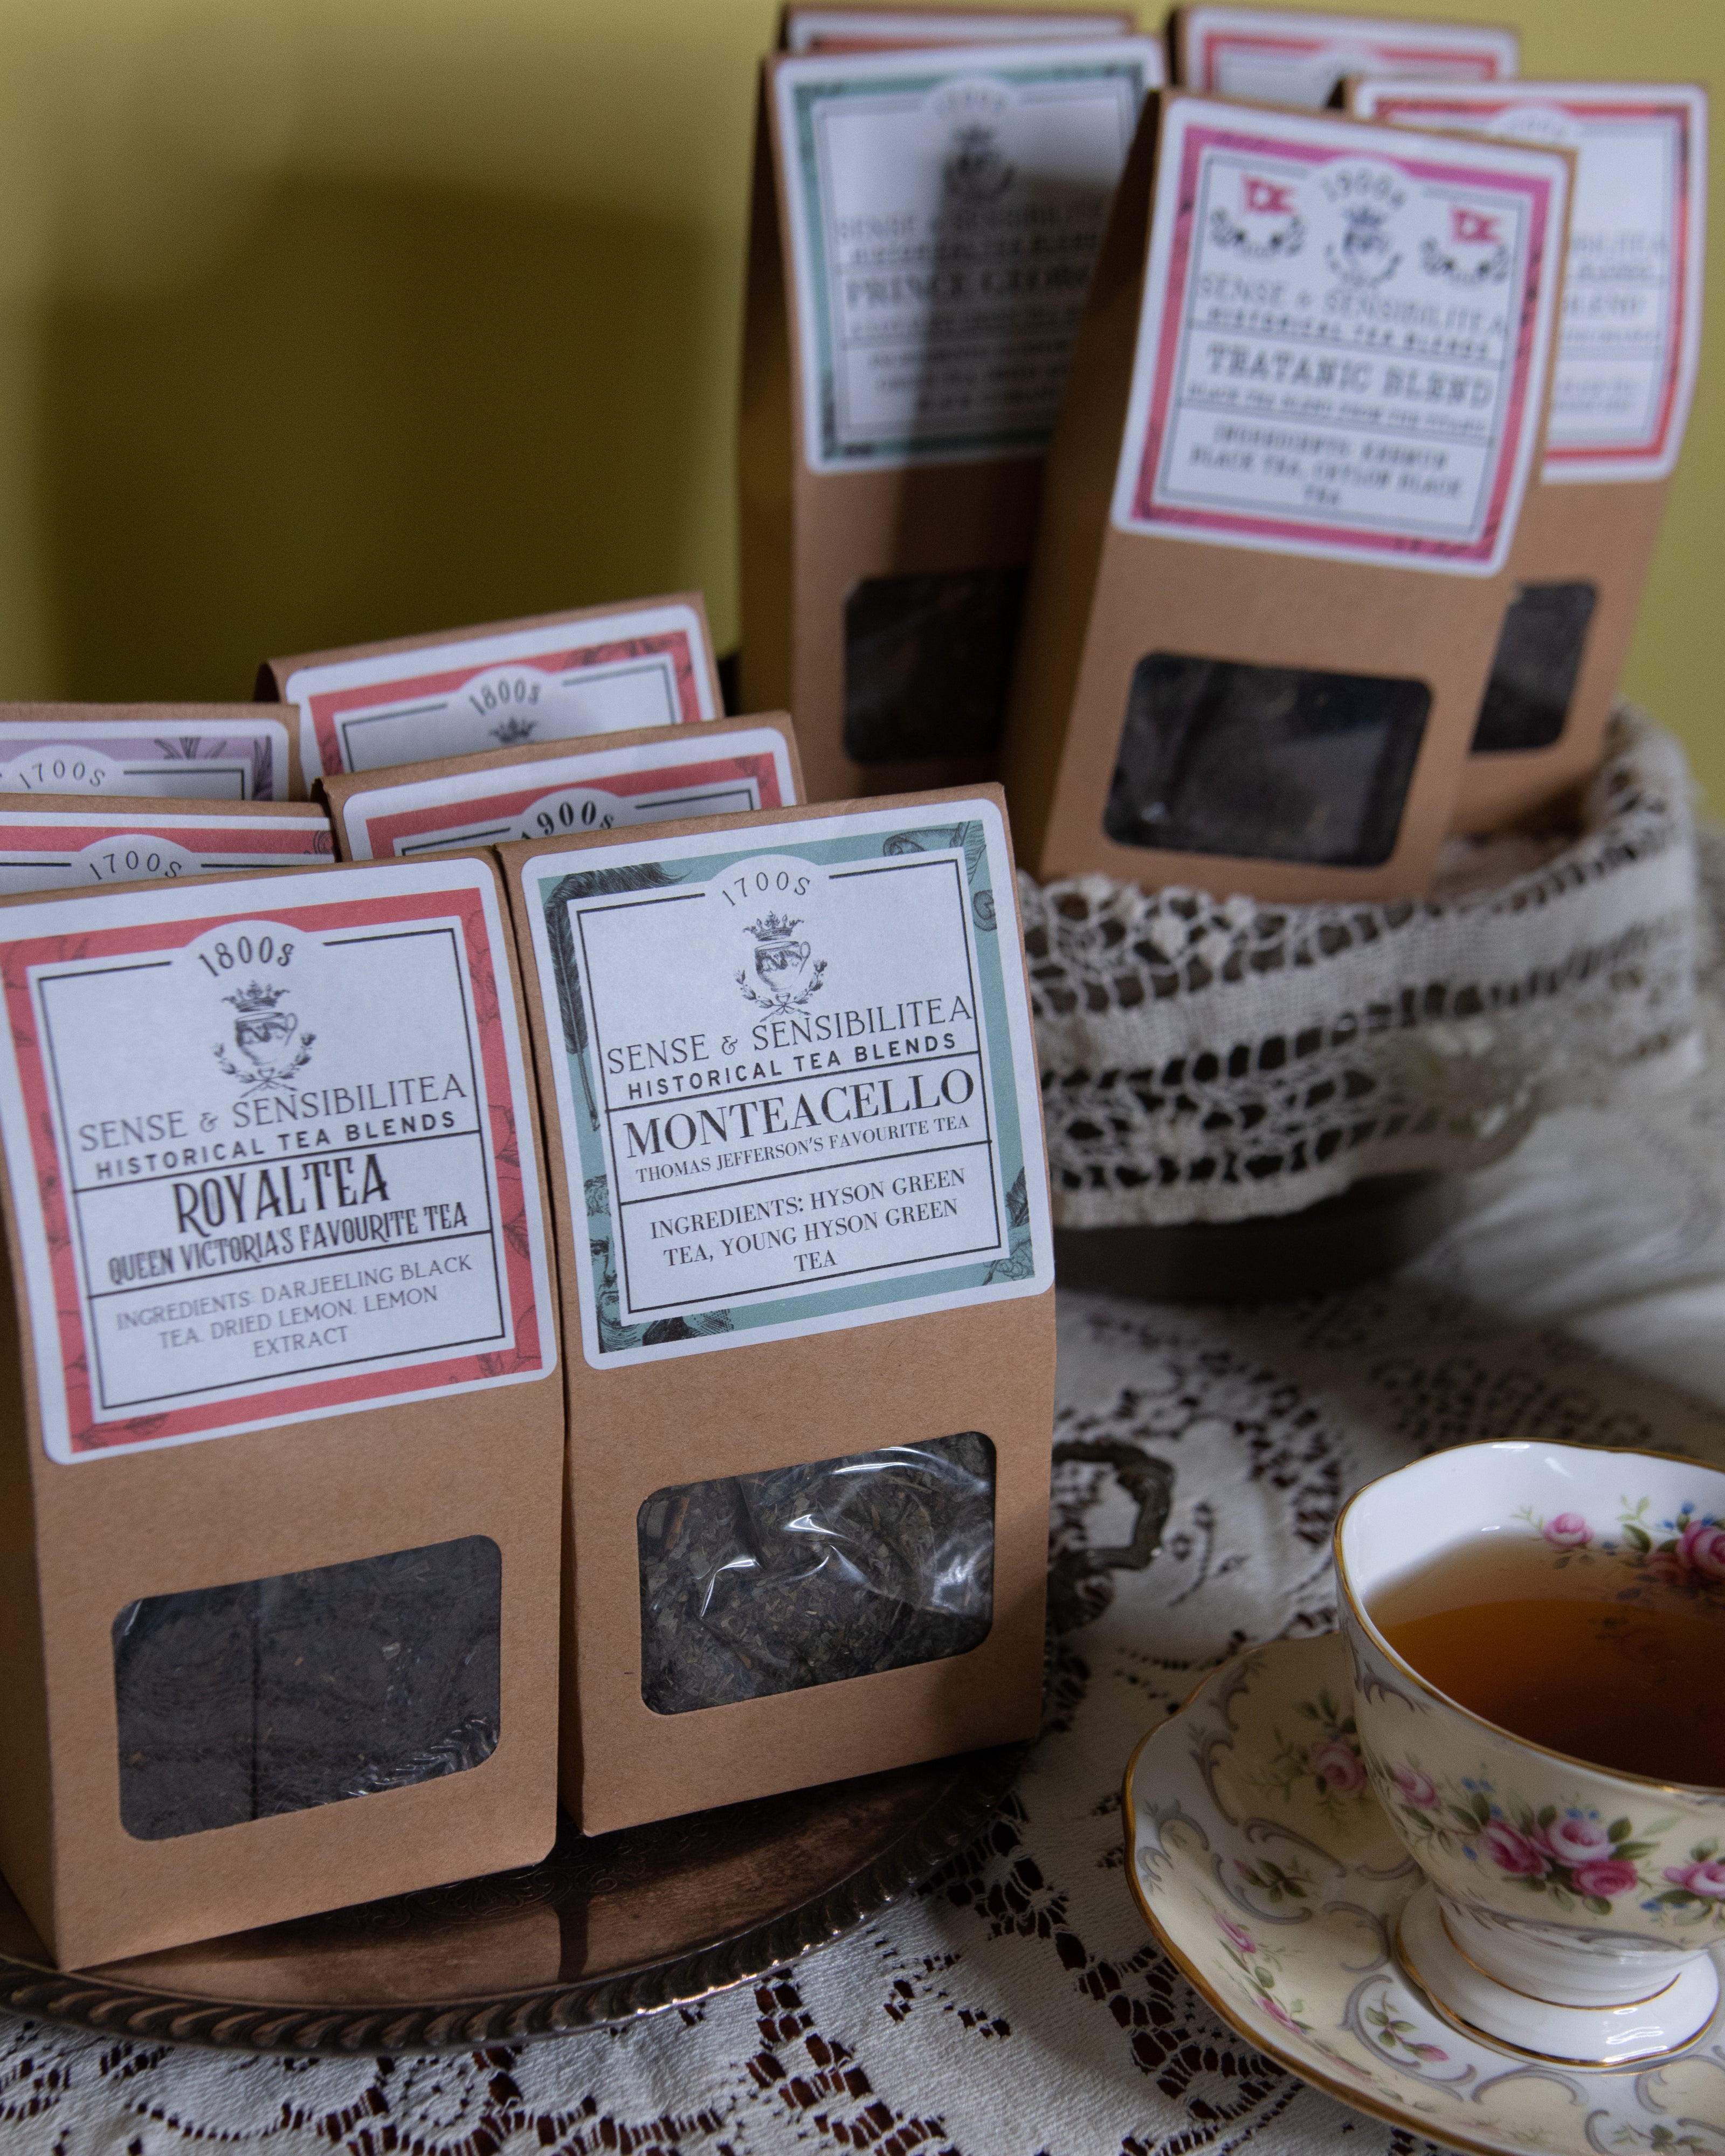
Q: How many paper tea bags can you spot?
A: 11